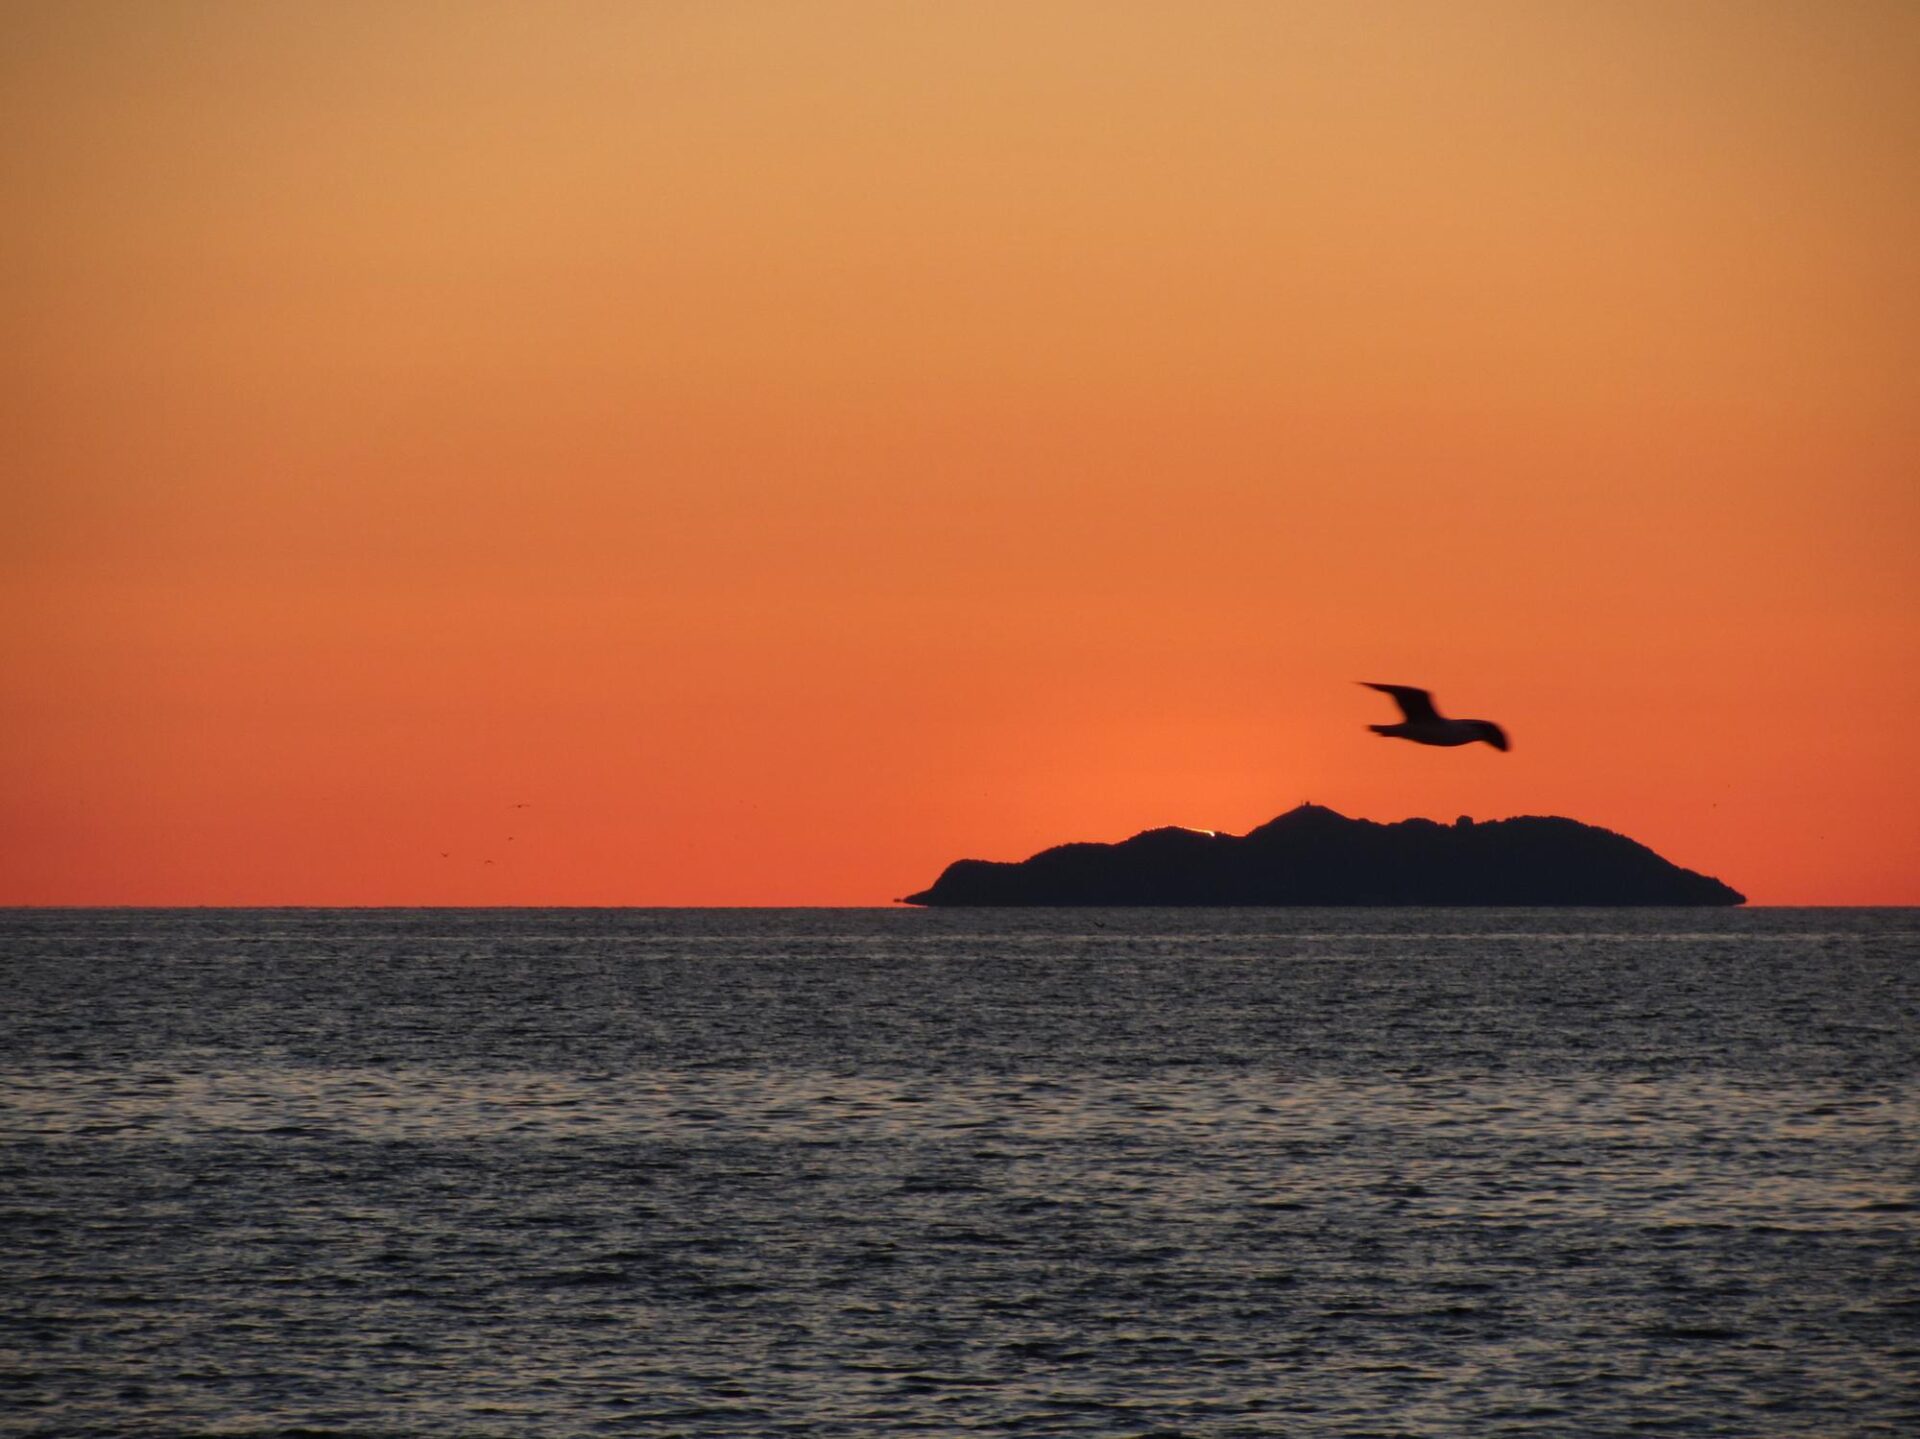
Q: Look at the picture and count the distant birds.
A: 4